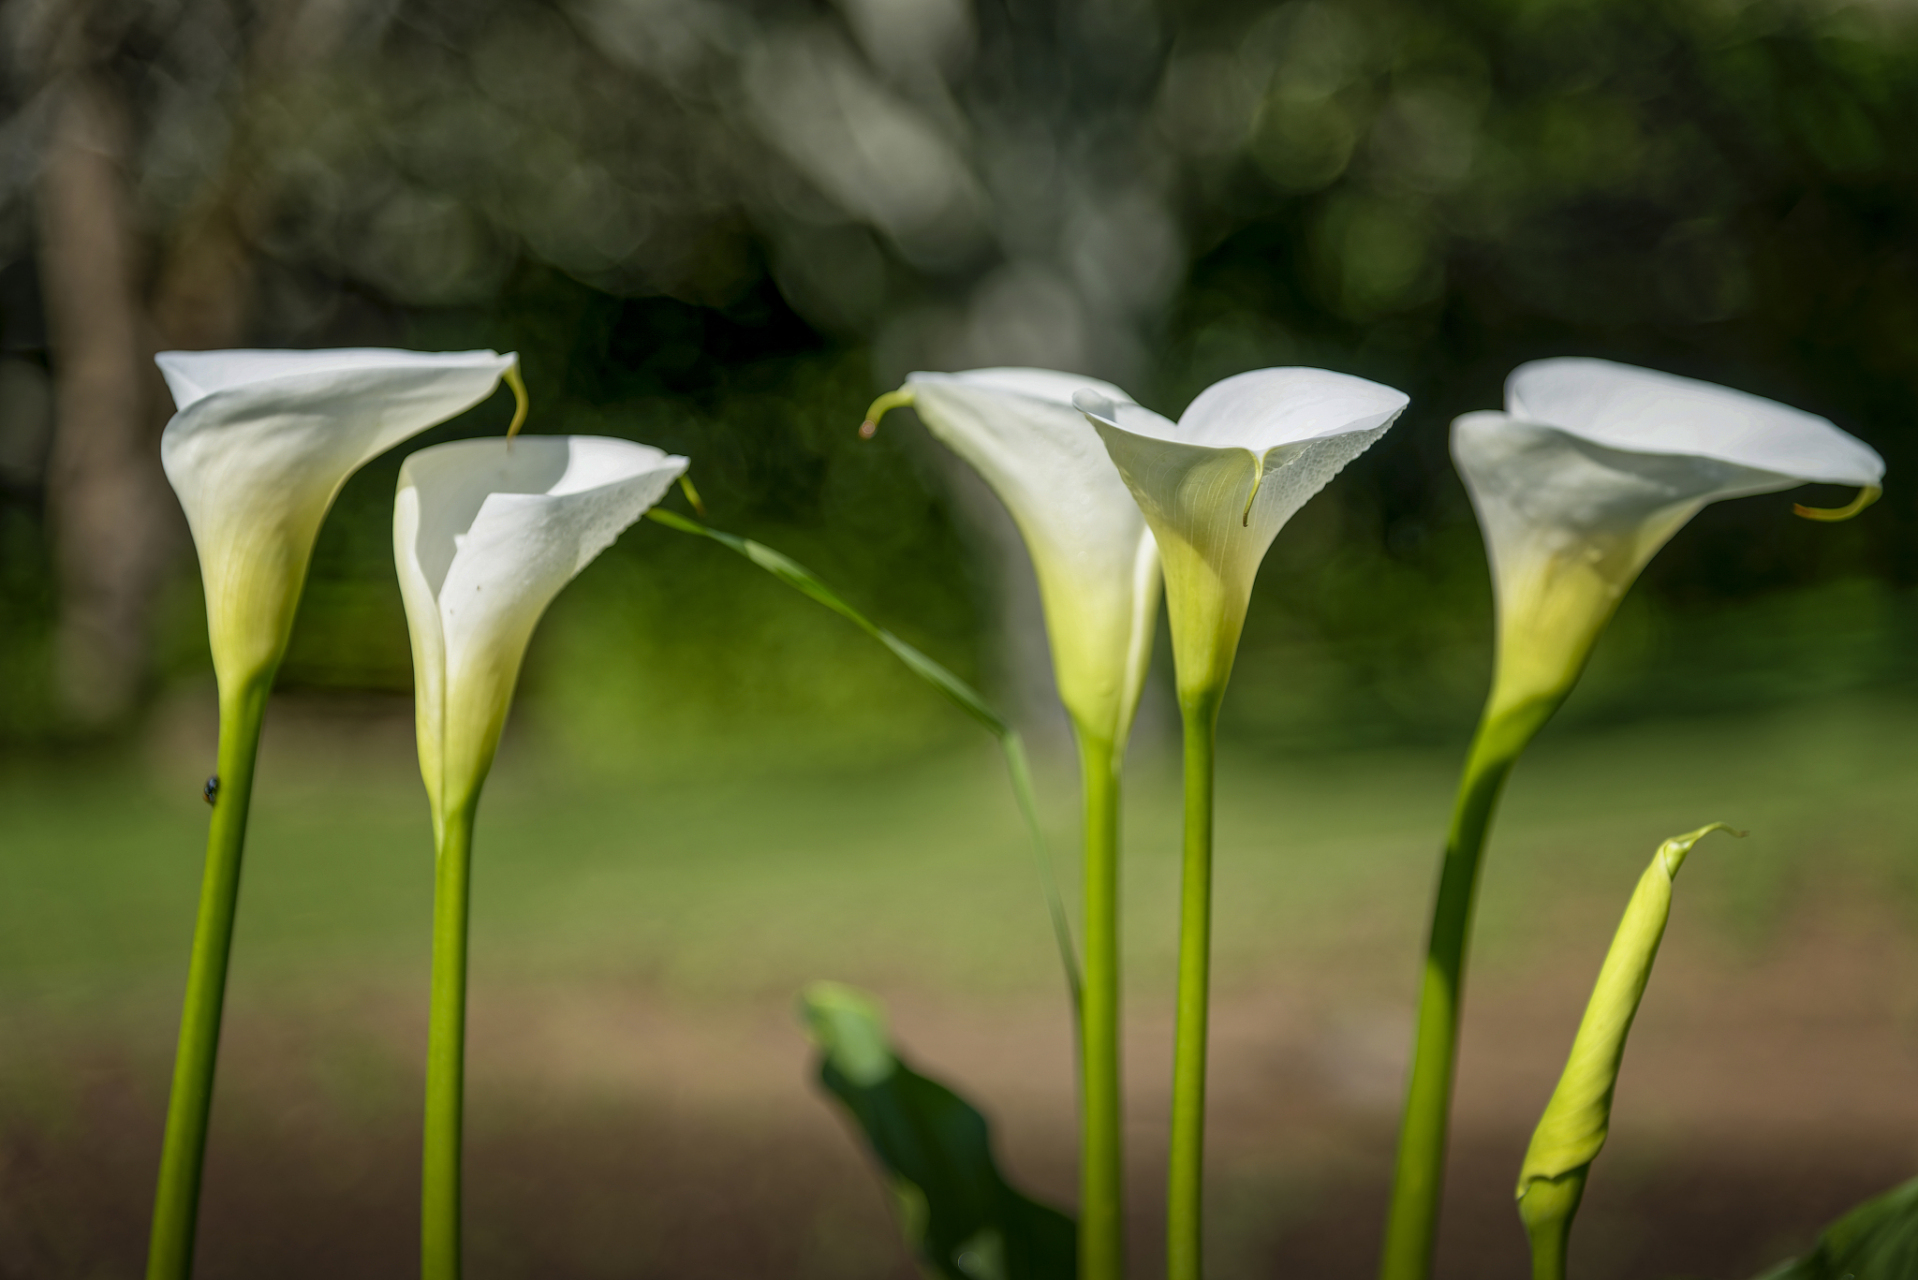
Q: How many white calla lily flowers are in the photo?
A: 5